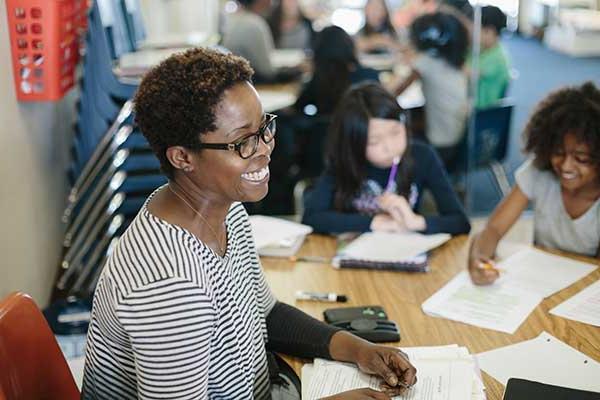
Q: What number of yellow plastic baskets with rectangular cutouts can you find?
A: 0